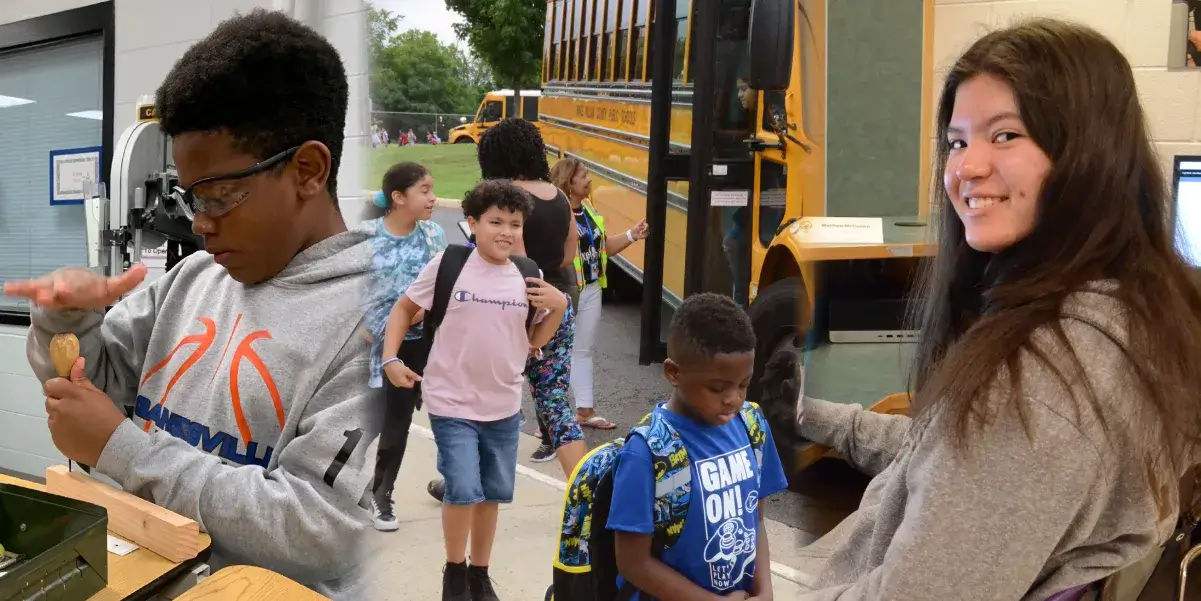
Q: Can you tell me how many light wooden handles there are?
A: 1